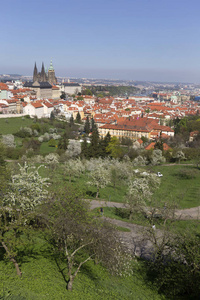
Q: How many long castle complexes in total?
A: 1